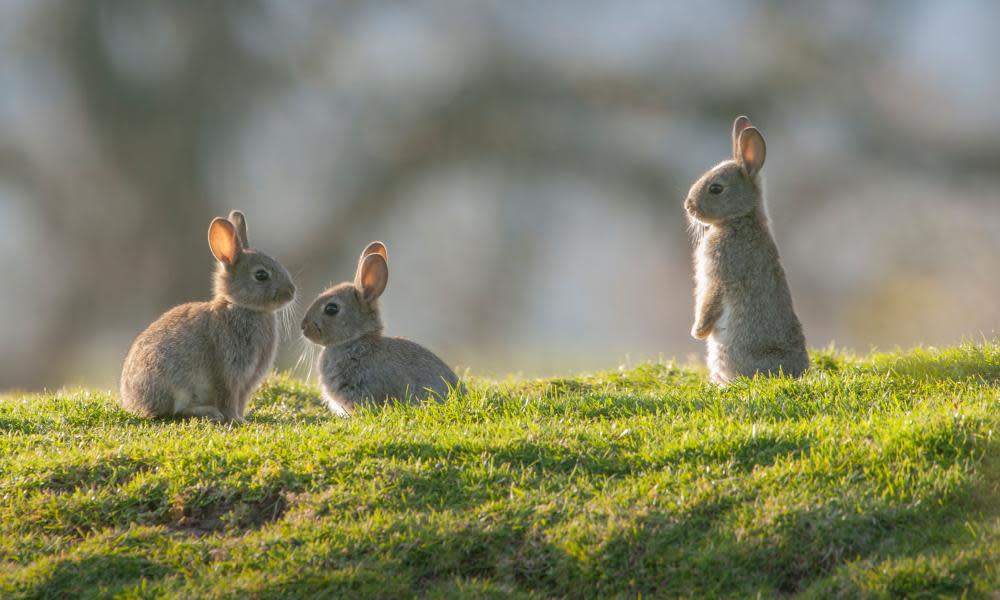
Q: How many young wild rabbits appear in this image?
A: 3